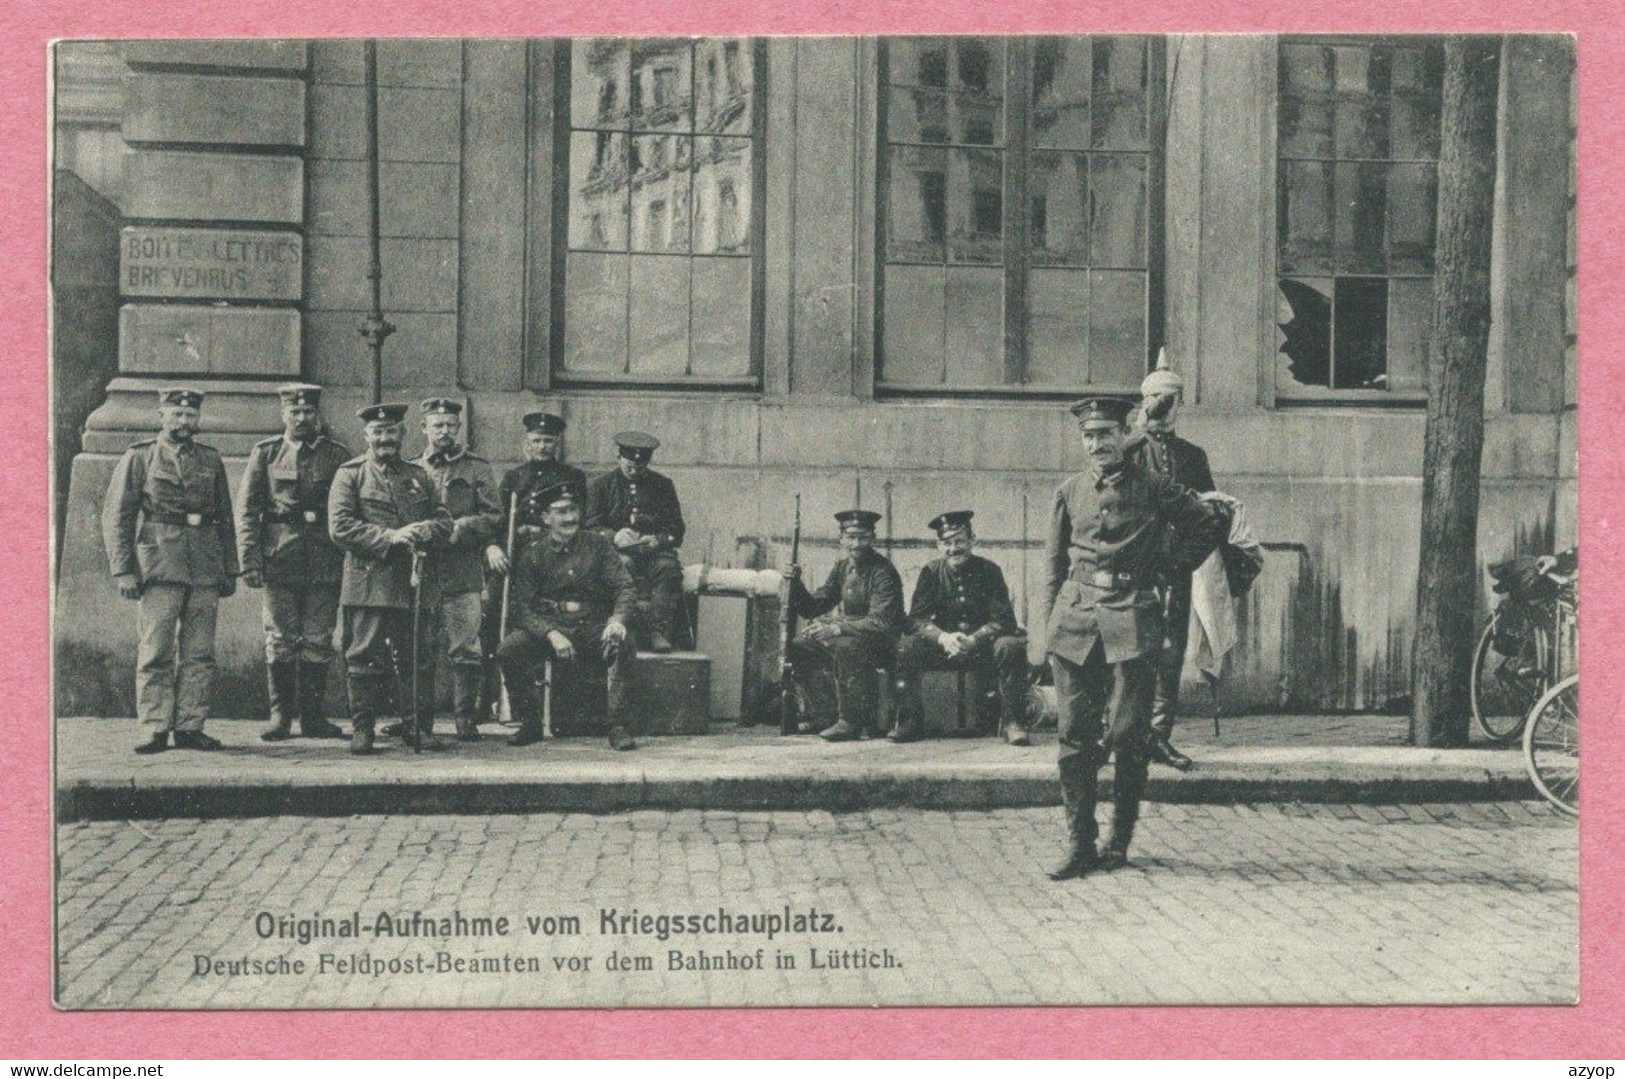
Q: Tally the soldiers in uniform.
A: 11